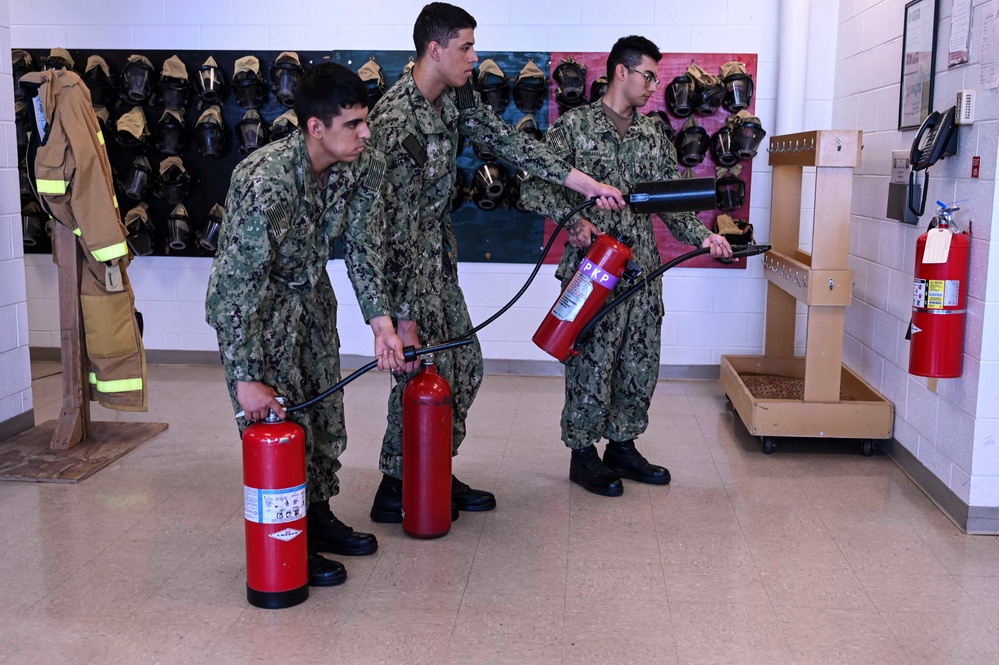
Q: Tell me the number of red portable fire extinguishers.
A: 4